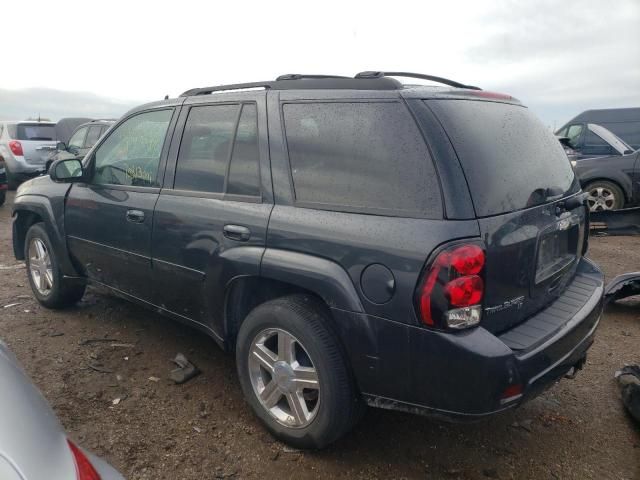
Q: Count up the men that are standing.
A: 0